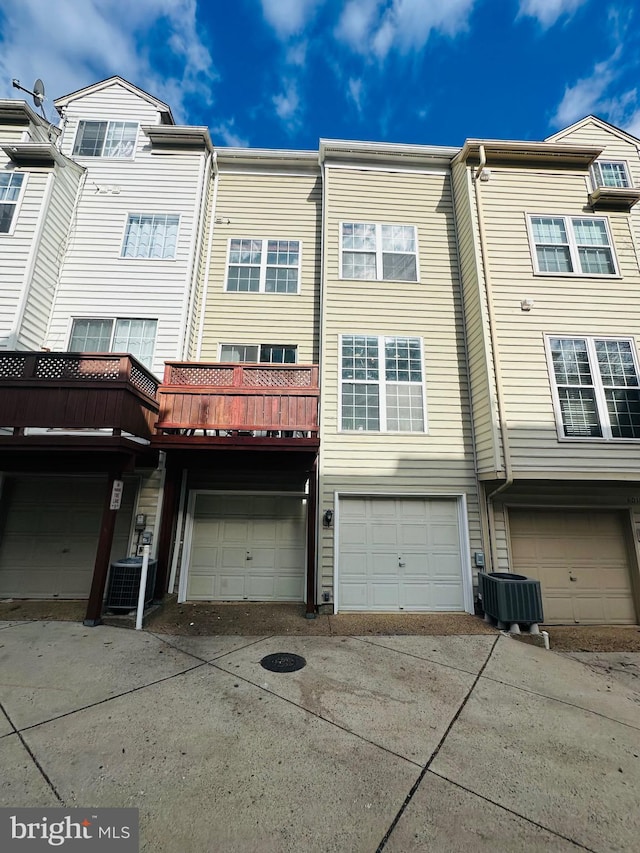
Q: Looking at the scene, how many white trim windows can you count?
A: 11